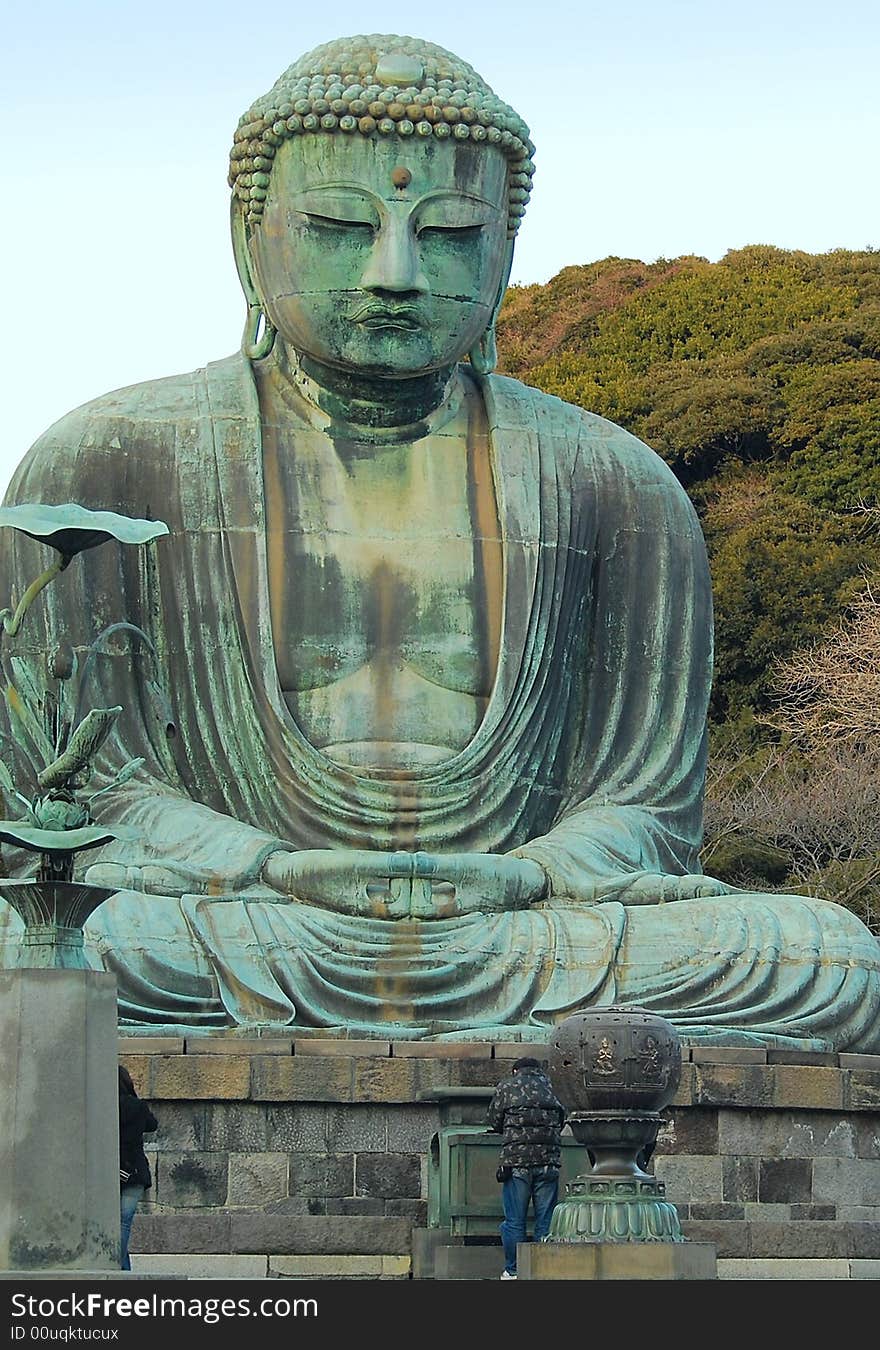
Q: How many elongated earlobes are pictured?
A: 2